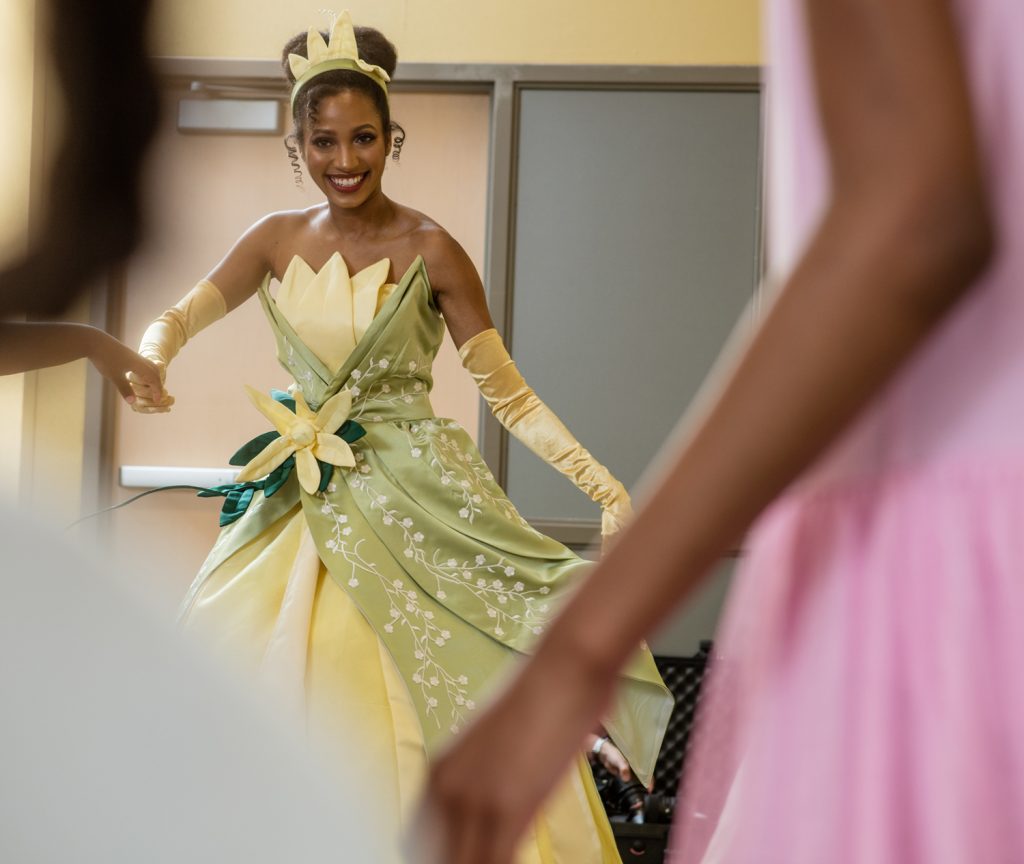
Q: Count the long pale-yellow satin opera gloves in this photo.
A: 2